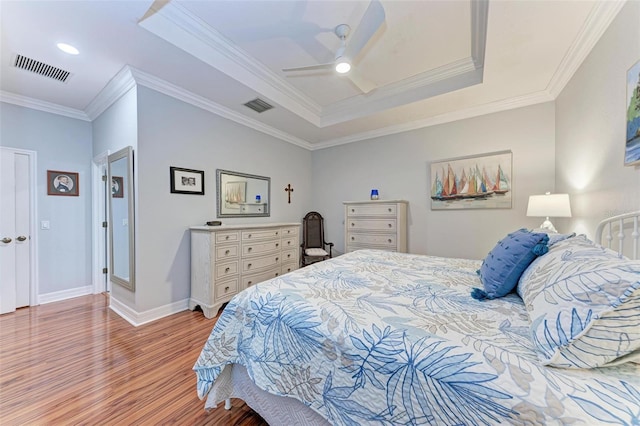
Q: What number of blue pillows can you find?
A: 1